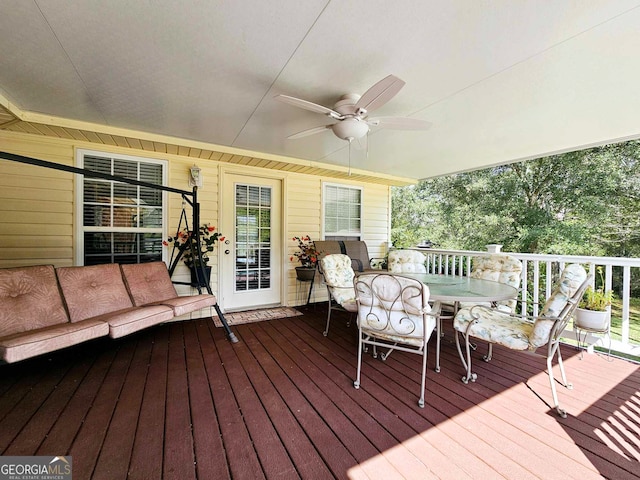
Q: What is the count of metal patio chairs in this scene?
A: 5